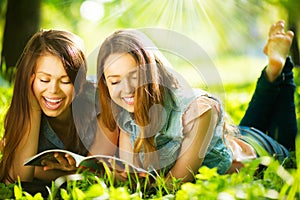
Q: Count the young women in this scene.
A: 2